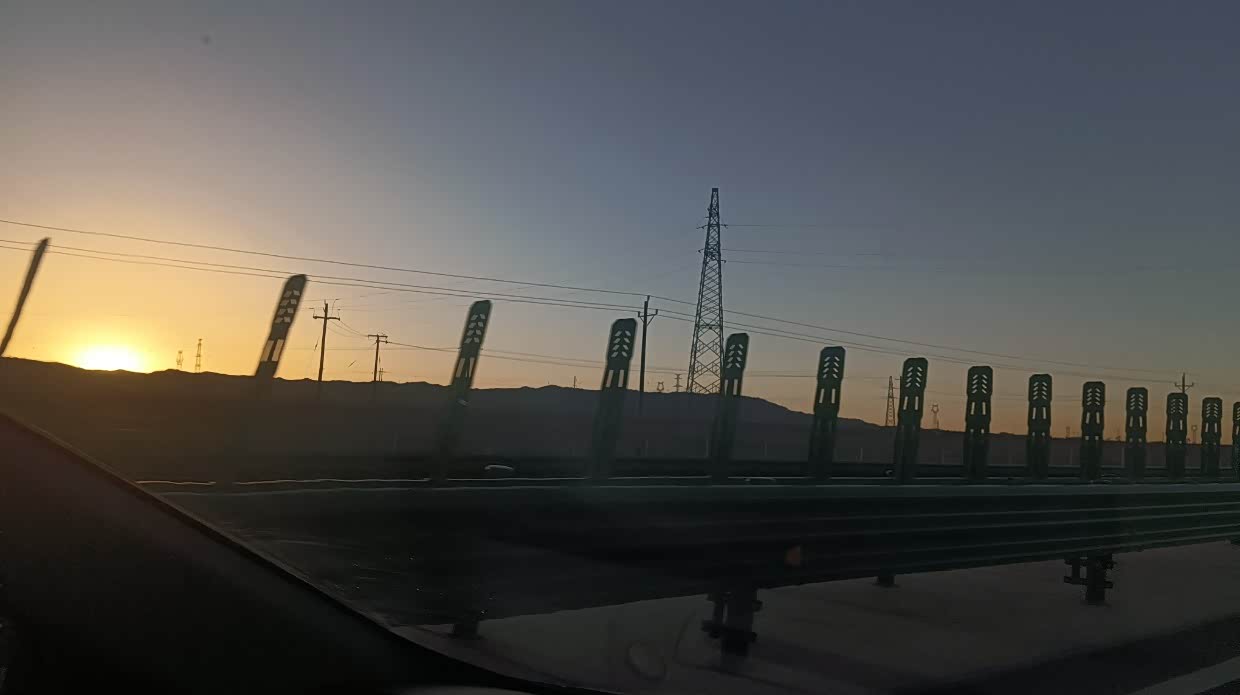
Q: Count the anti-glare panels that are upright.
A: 14